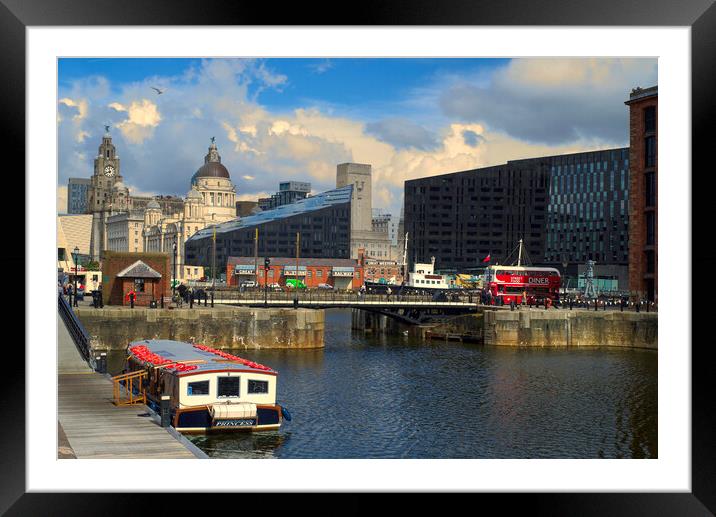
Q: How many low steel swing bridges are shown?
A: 1